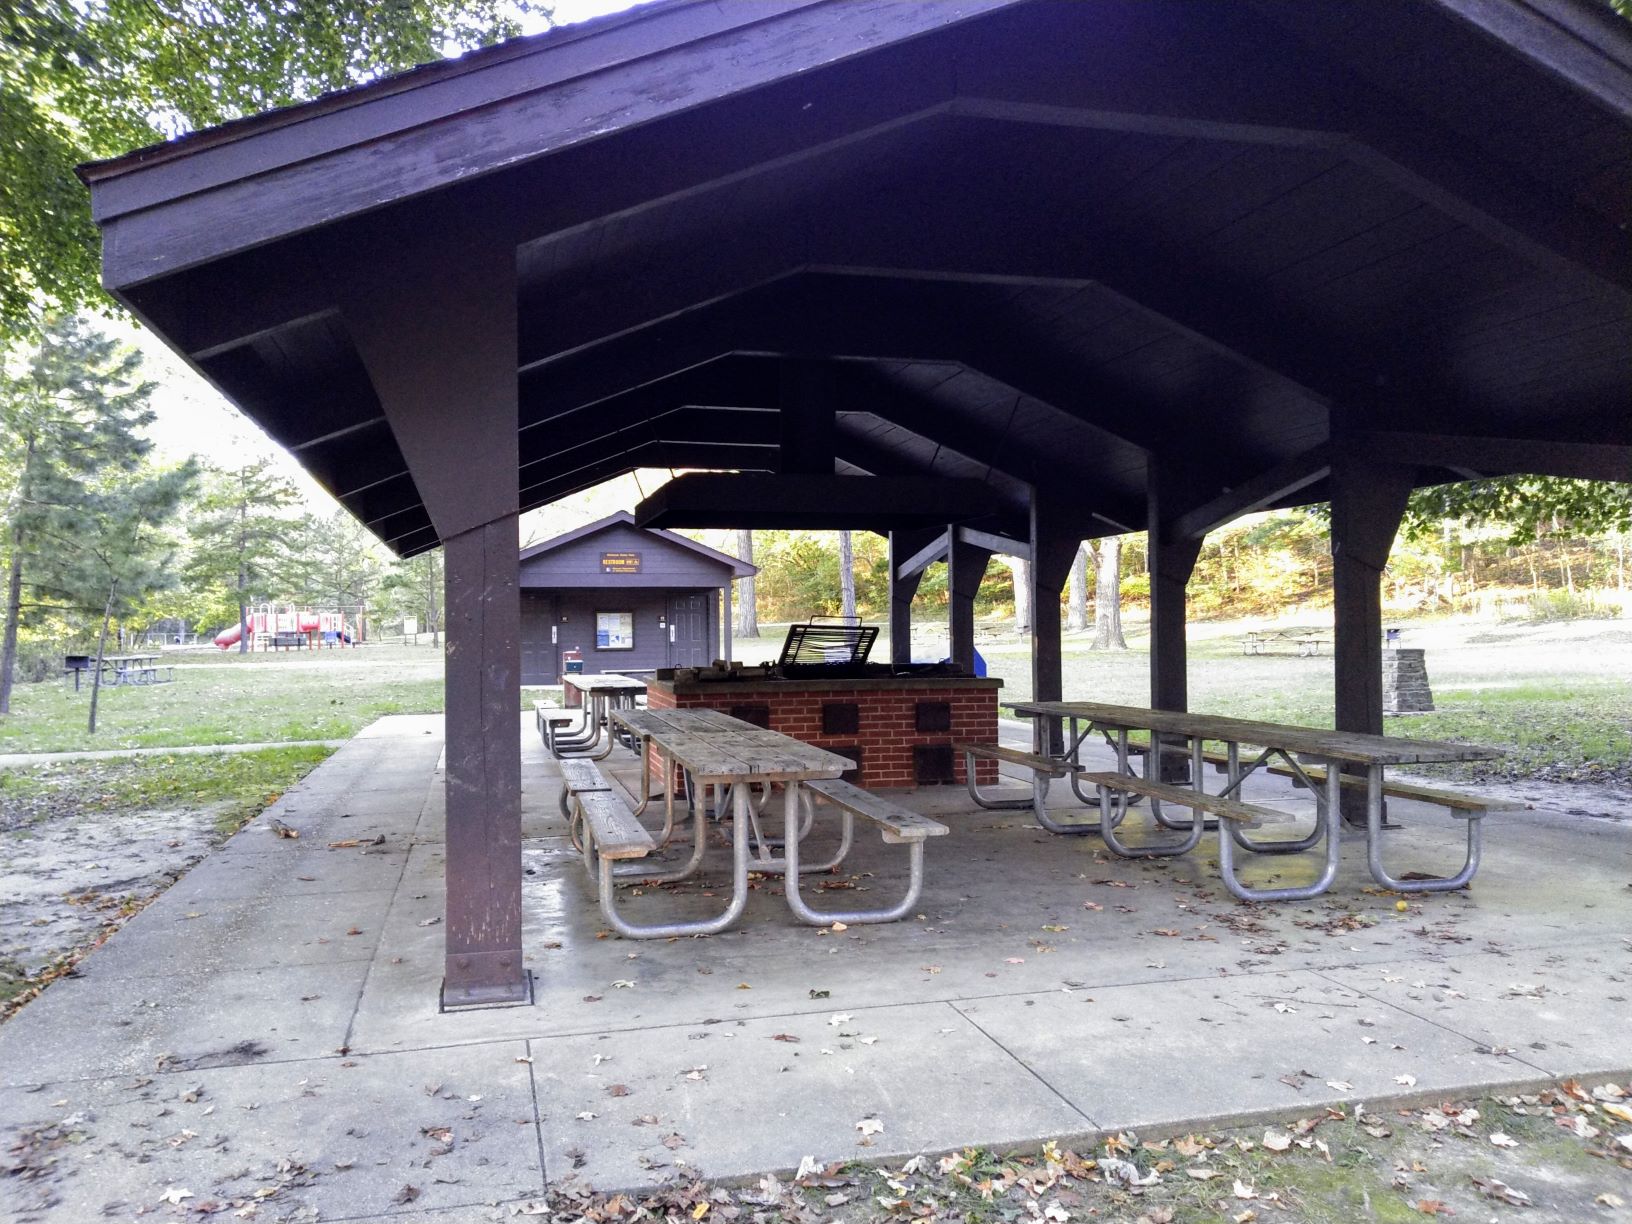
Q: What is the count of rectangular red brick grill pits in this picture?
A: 1